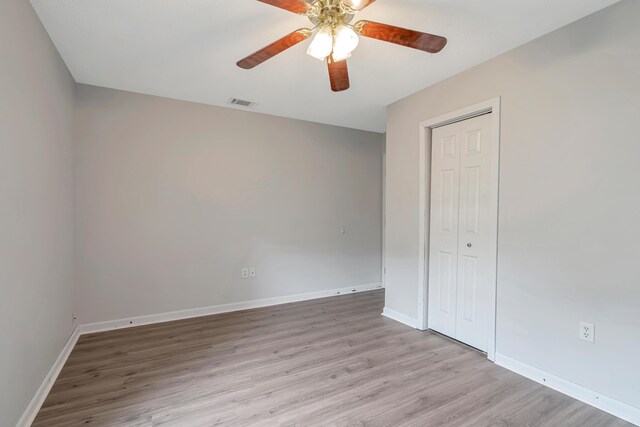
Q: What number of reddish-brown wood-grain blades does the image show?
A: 5